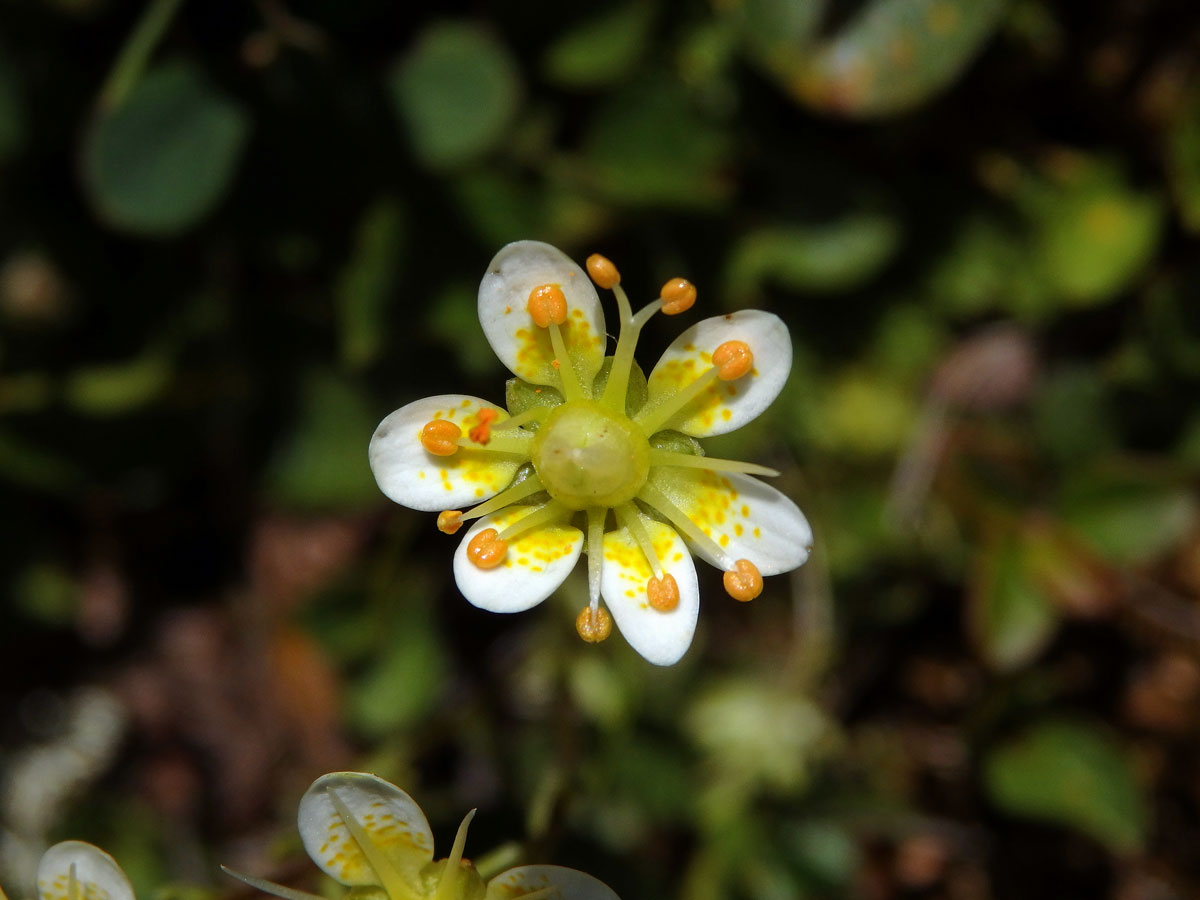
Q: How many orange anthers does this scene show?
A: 11